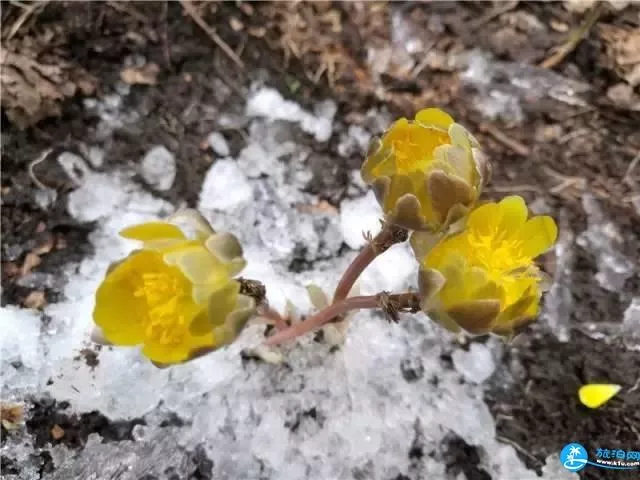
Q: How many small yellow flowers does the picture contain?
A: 3